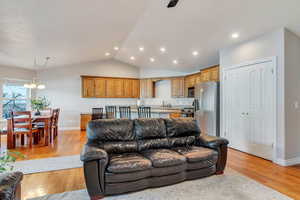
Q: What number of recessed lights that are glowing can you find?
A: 9